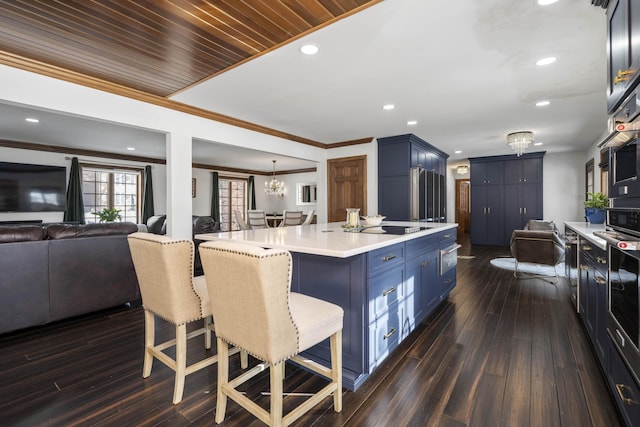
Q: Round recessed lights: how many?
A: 10